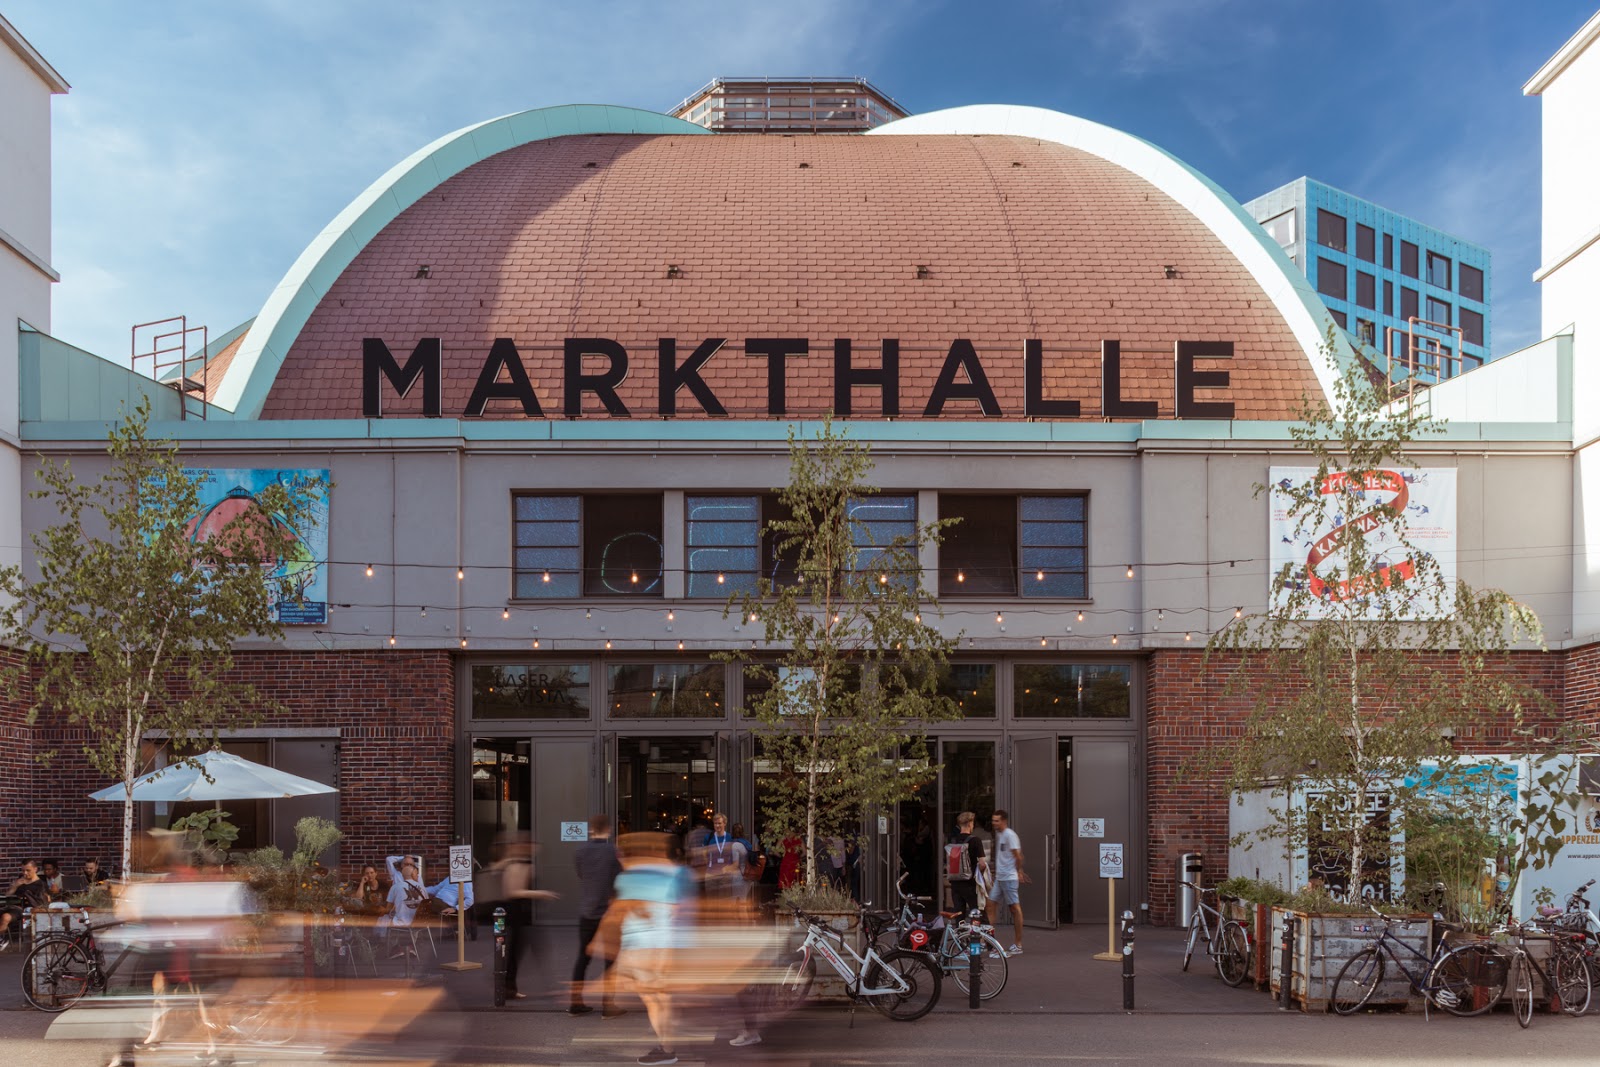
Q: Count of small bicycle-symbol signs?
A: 4